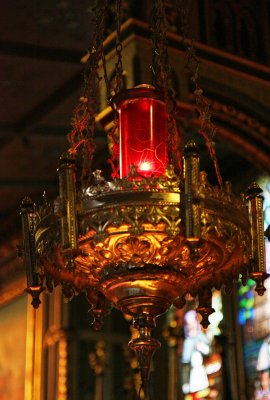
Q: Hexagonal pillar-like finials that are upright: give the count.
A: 4